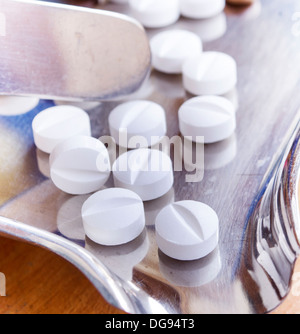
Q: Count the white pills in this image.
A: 11